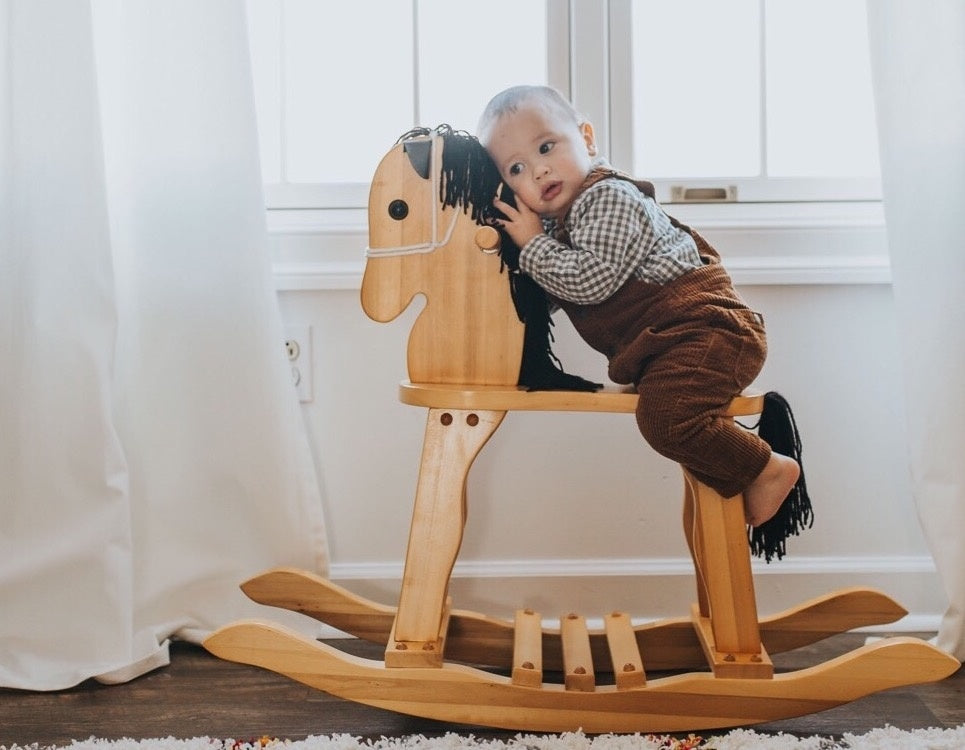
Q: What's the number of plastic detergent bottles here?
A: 0